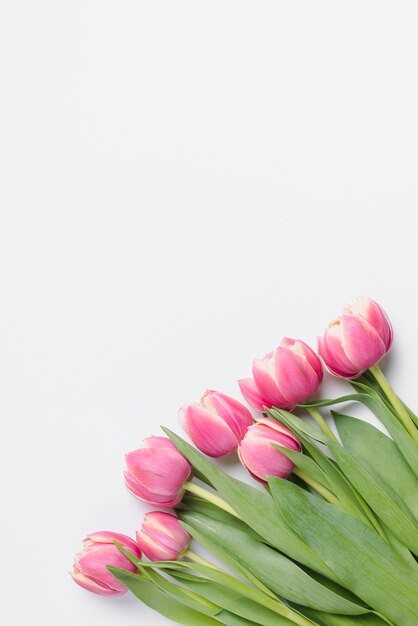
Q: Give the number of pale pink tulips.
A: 7